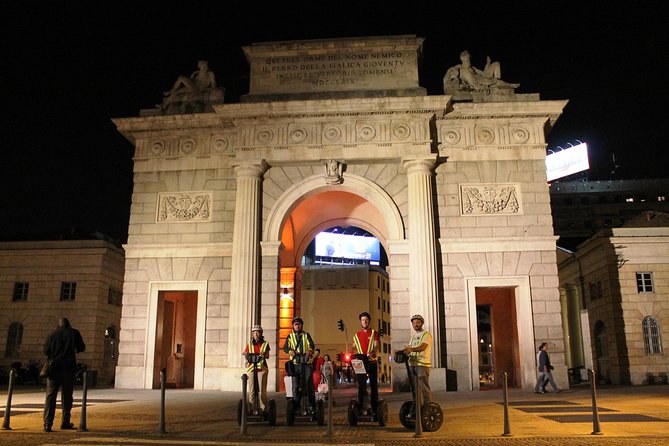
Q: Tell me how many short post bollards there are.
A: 8